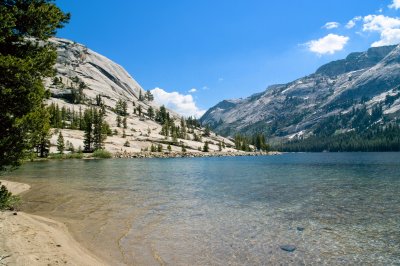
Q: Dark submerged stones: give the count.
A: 2